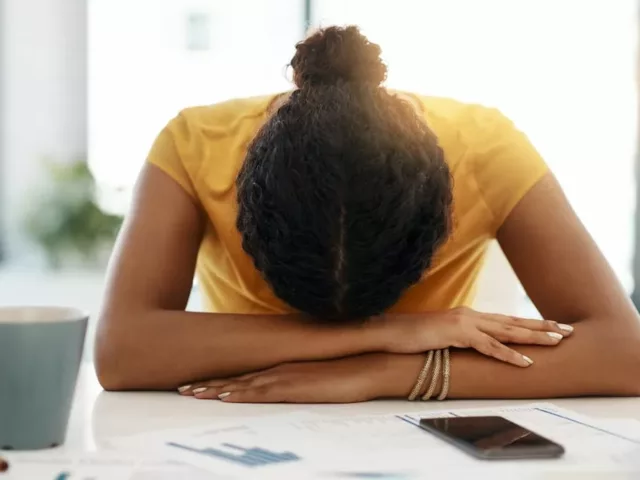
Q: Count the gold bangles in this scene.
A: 3